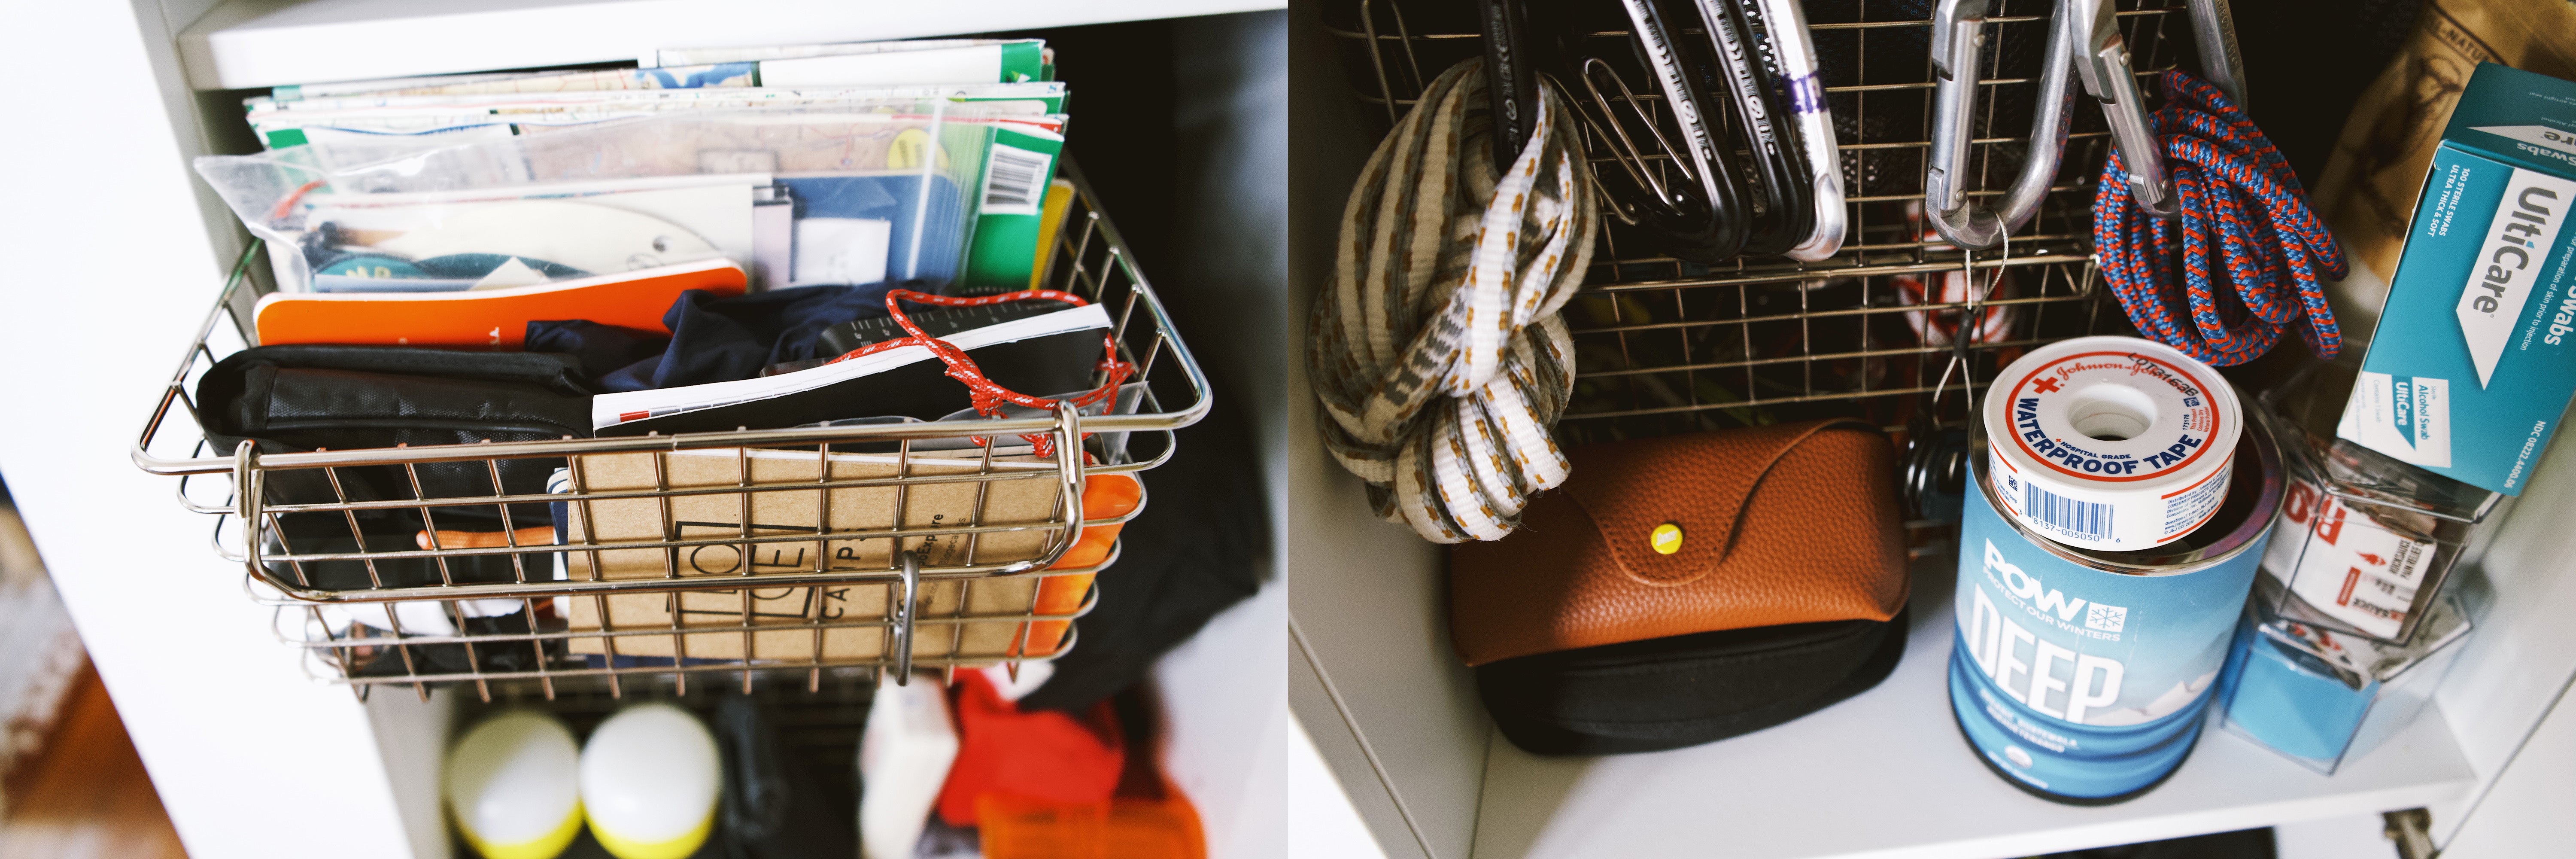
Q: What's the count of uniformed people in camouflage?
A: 0